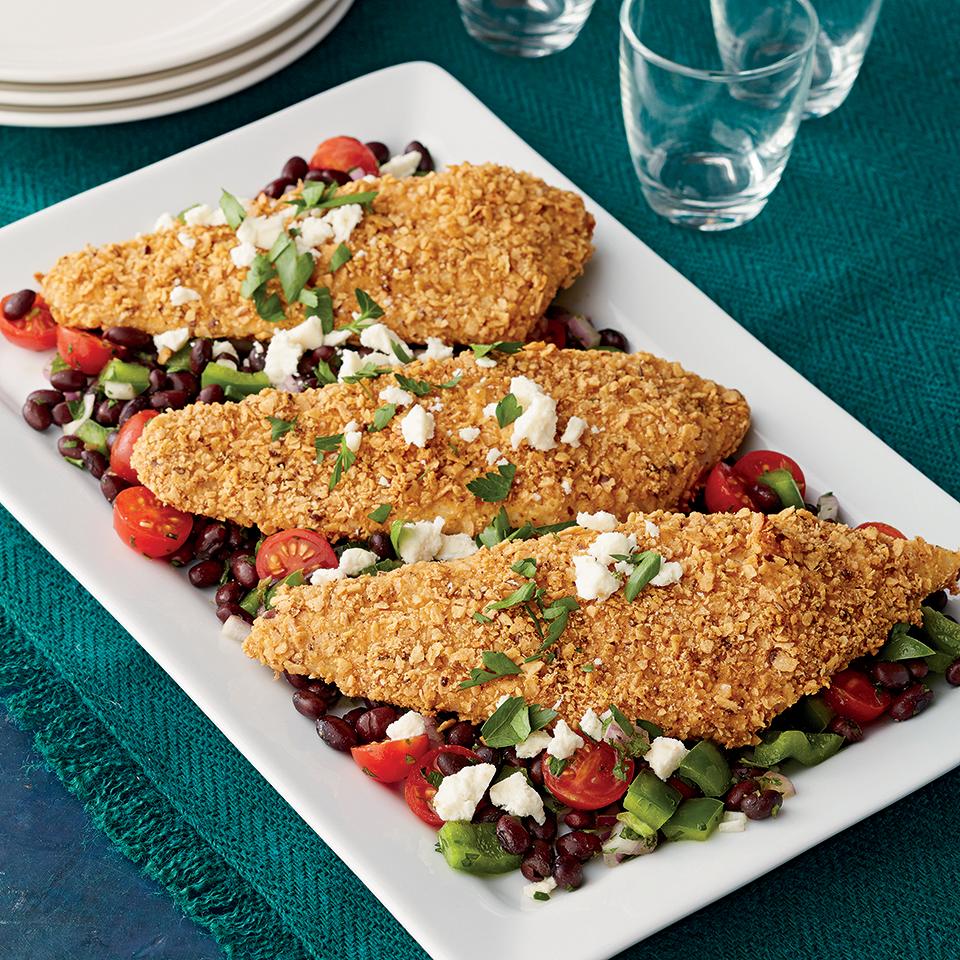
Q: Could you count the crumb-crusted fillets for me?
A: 3